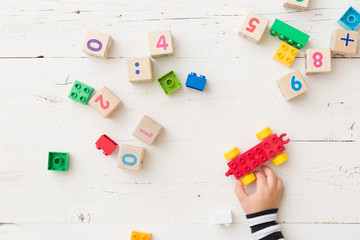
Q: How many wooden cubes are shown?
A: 11